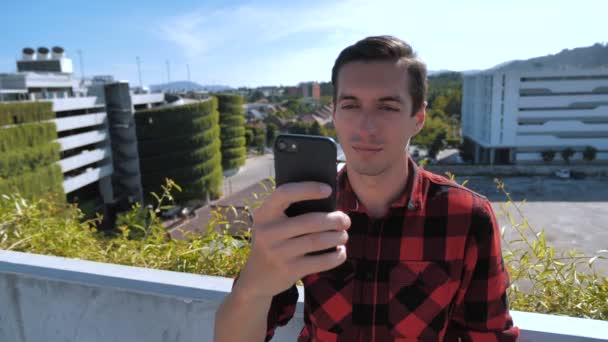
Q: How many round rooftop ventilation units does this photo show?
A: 3